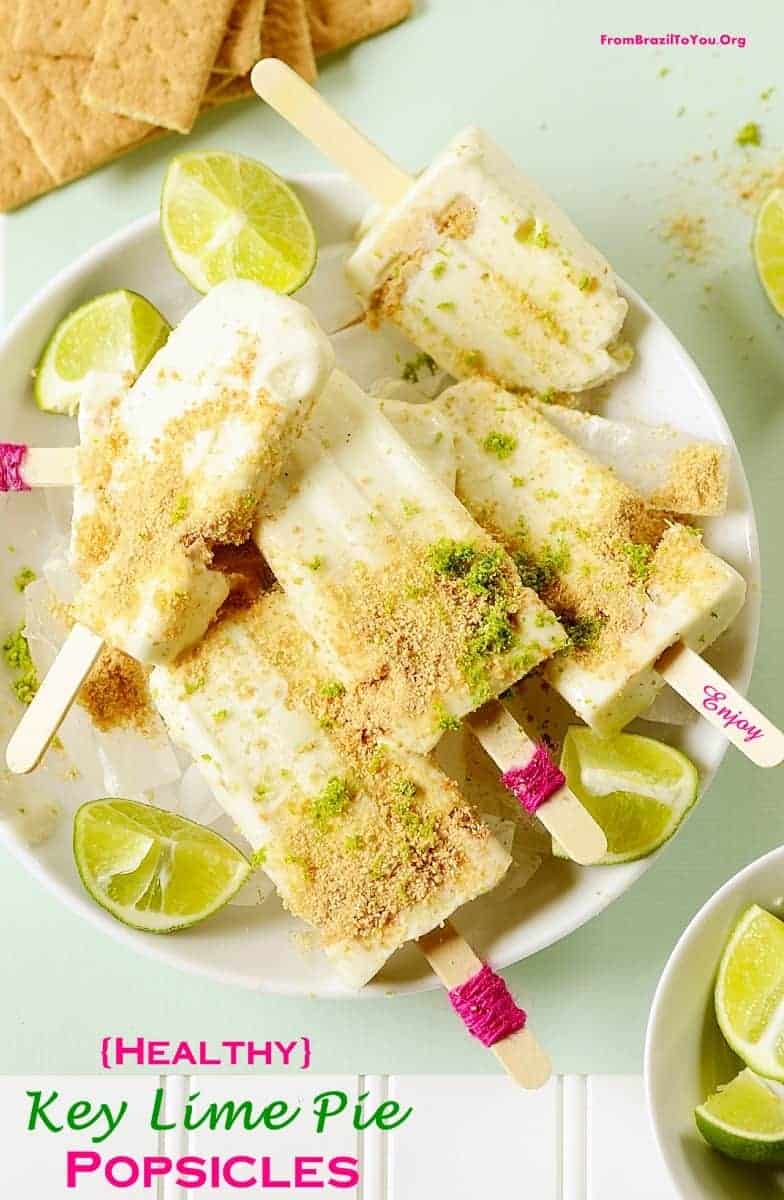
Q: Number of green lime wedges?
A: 7